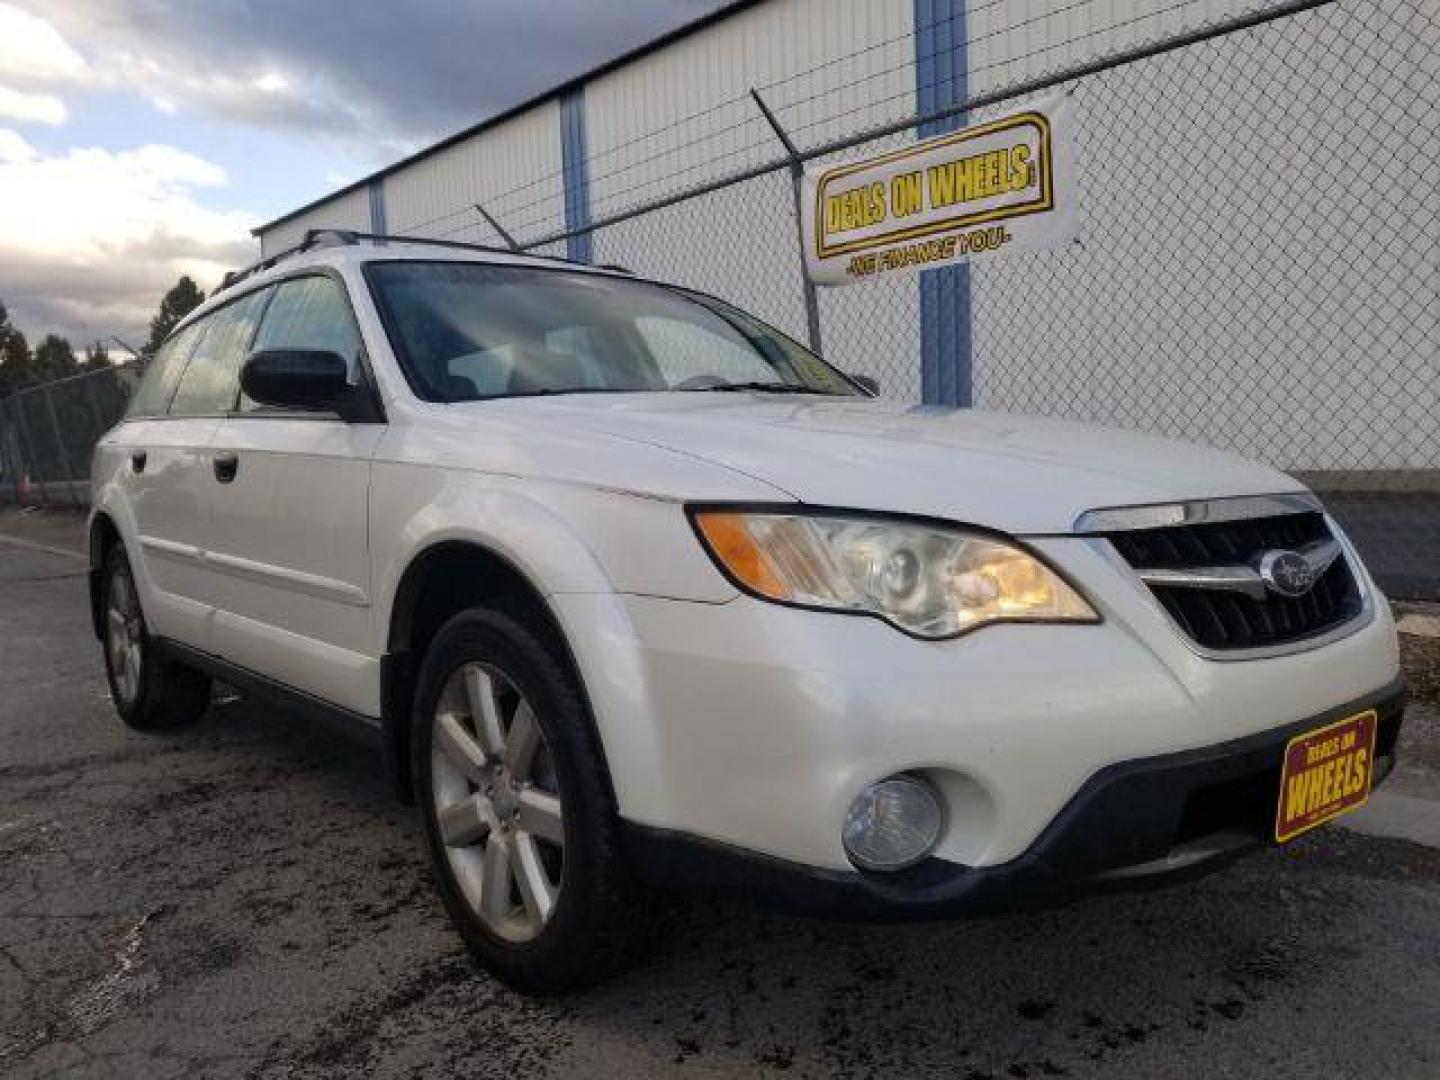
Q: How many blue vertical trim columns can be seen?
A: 3